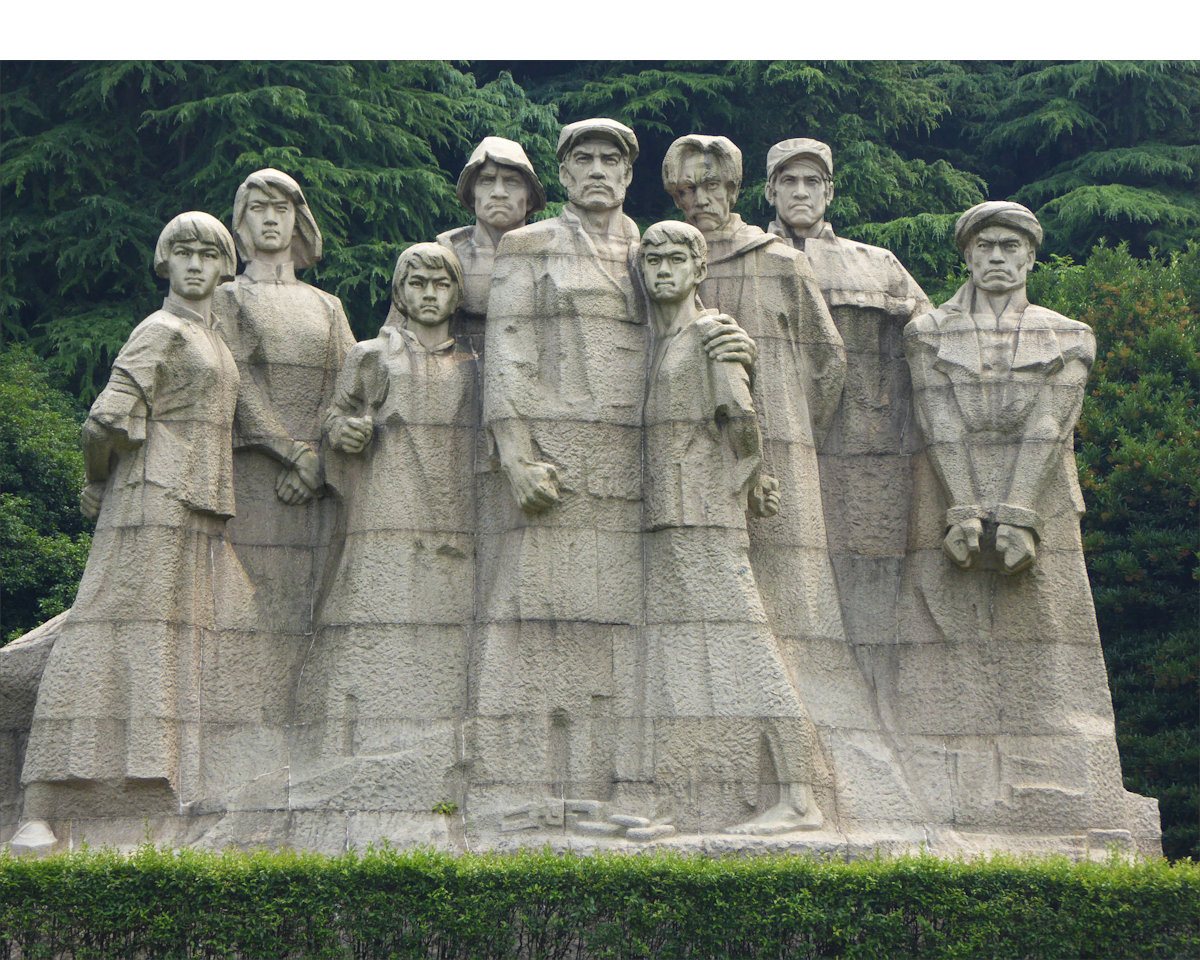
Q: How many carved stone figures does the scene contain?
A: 9